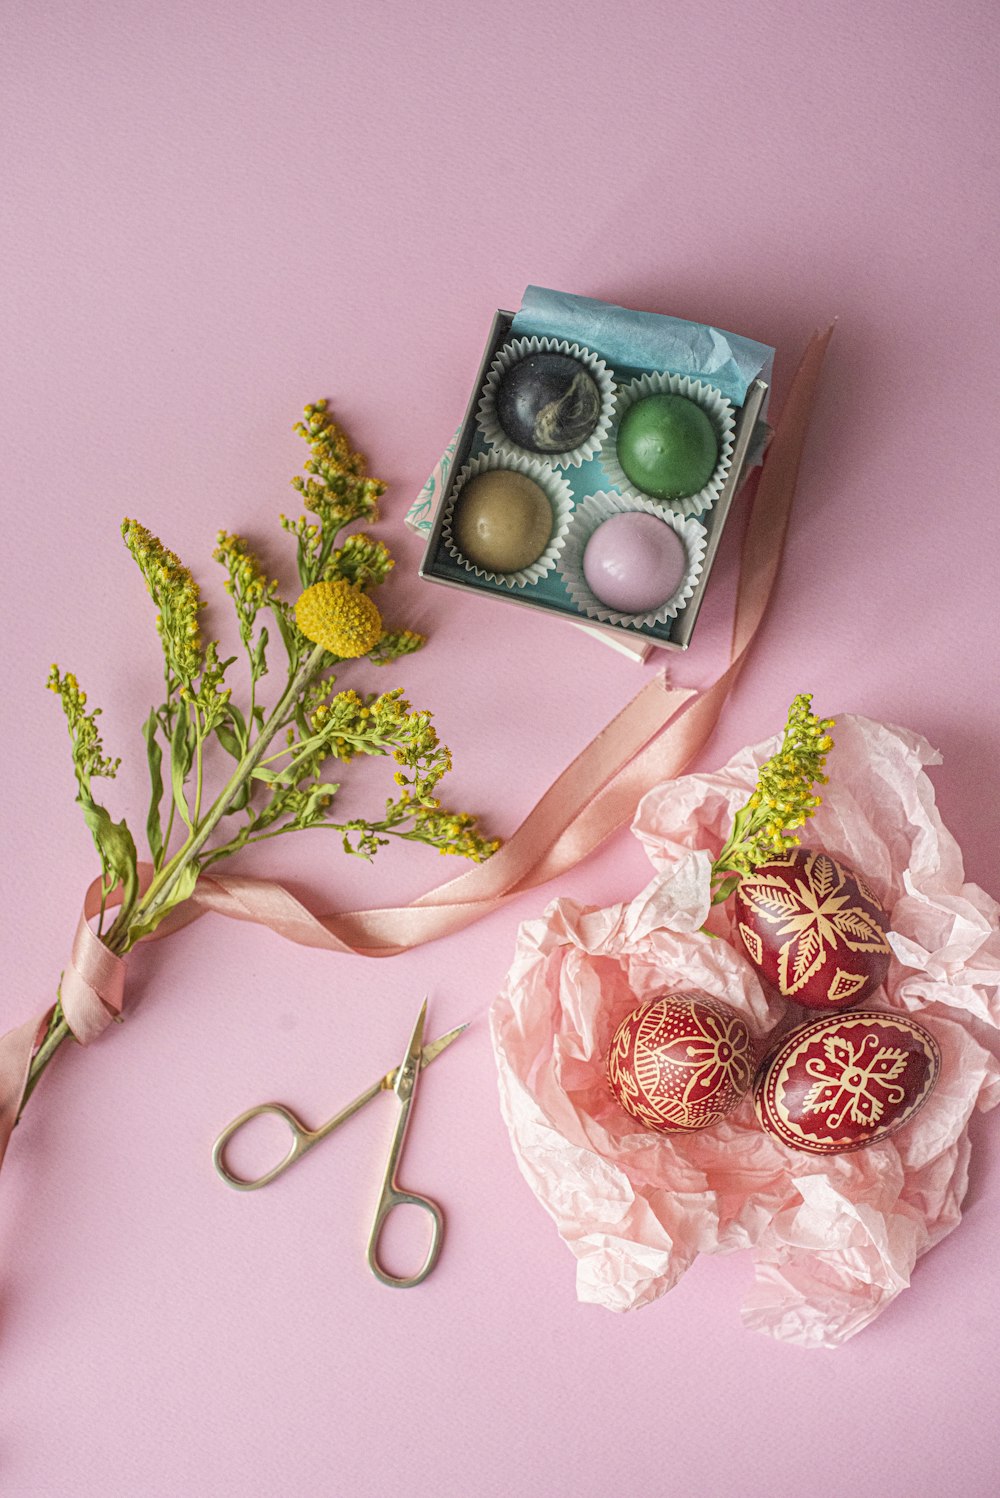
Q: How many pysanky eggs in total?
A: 3